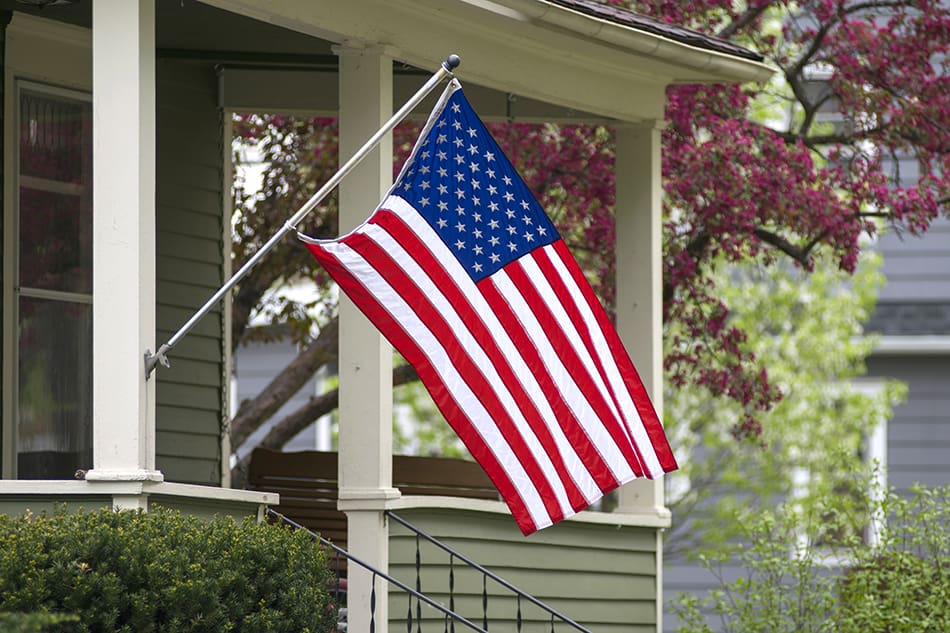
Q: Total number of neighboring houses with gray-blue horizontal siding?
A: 1